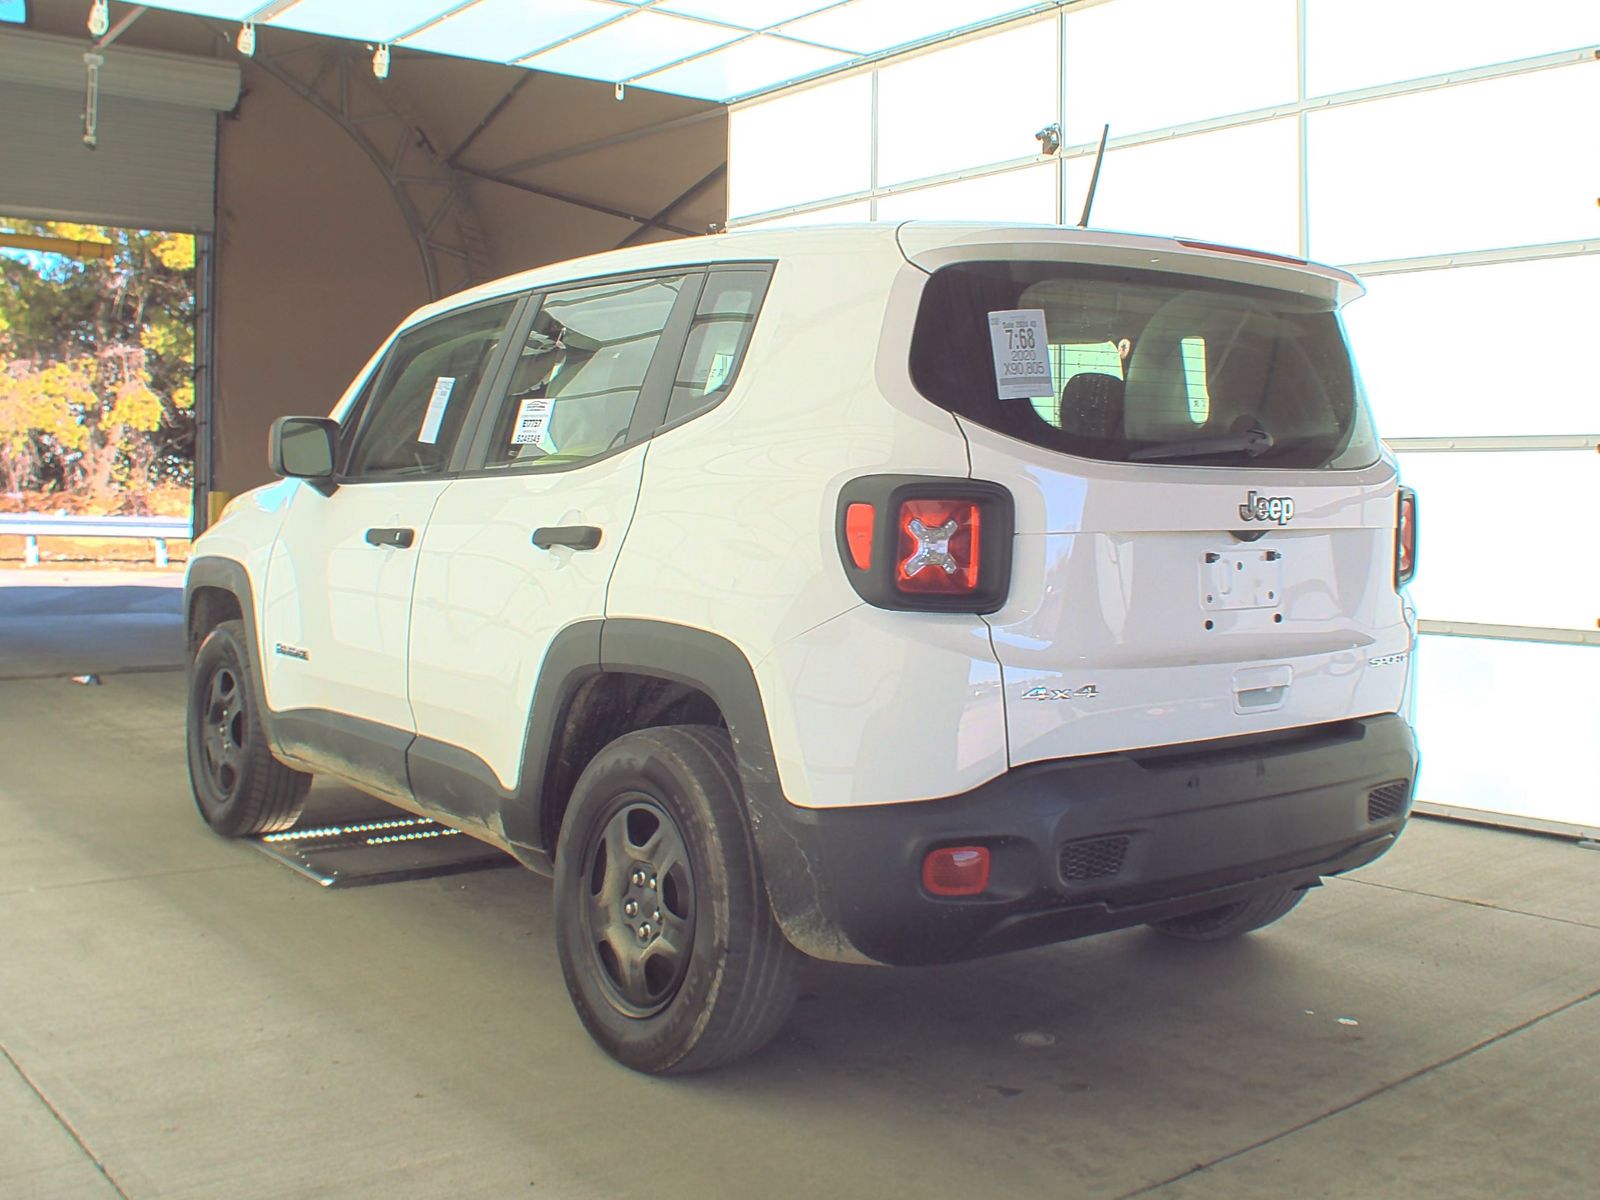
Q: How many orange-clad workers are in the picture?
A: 0